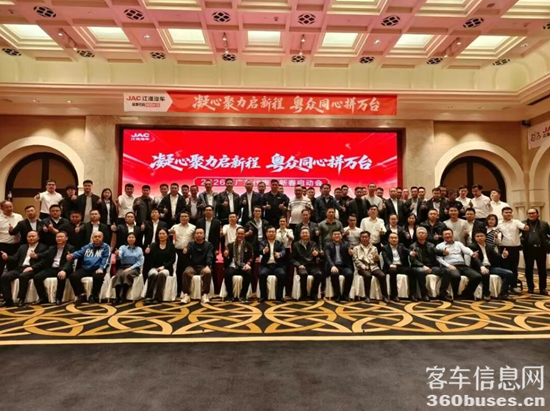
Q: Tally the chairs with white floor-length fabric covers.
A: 15